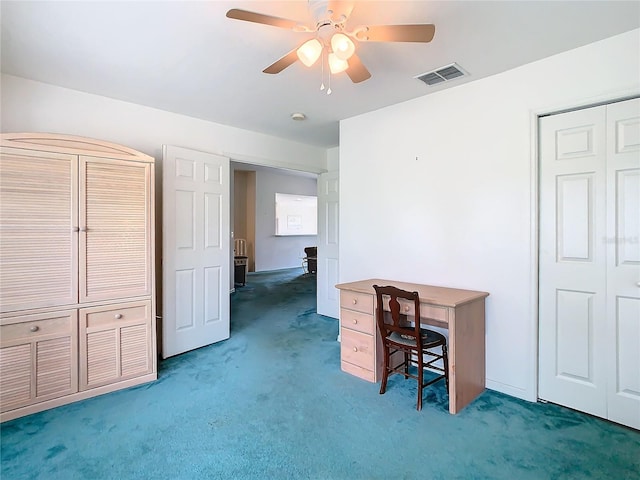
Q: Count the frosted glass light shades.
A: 3